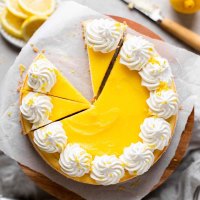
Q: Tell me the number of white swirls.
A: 11